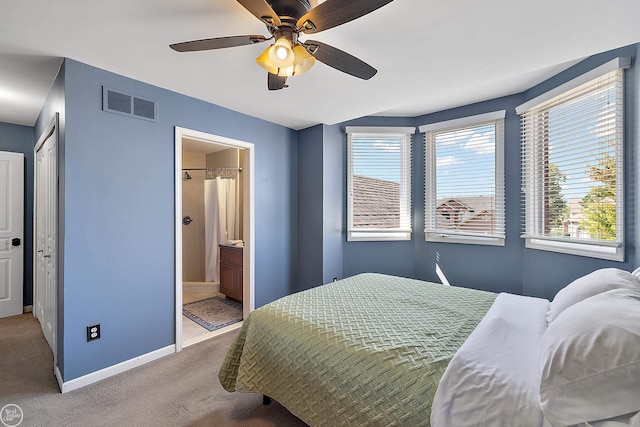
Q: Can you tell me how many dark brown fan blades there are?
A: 5